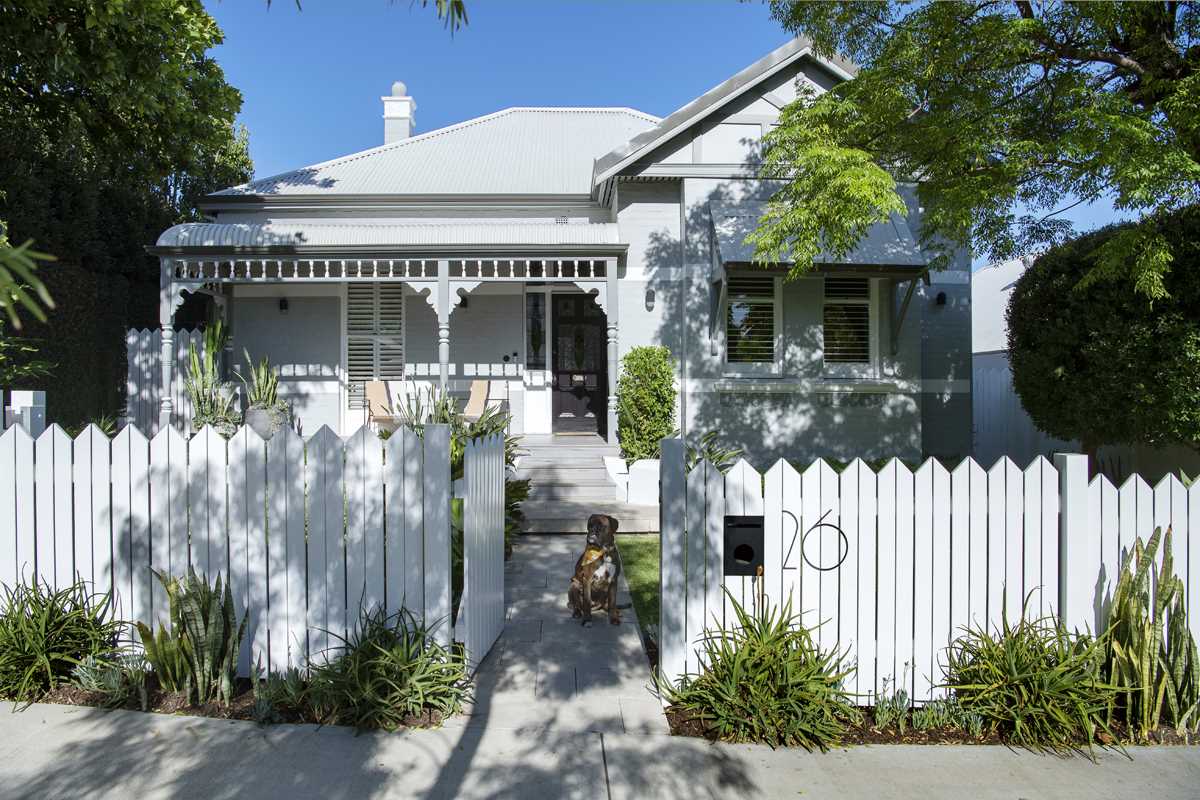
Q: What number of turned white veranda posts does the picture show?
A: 3